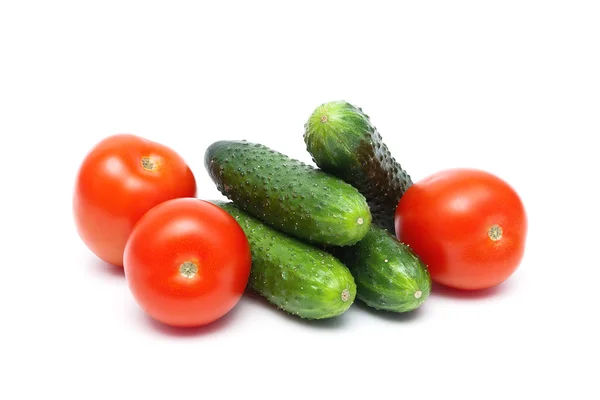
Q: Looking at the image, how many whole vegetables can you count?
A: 7